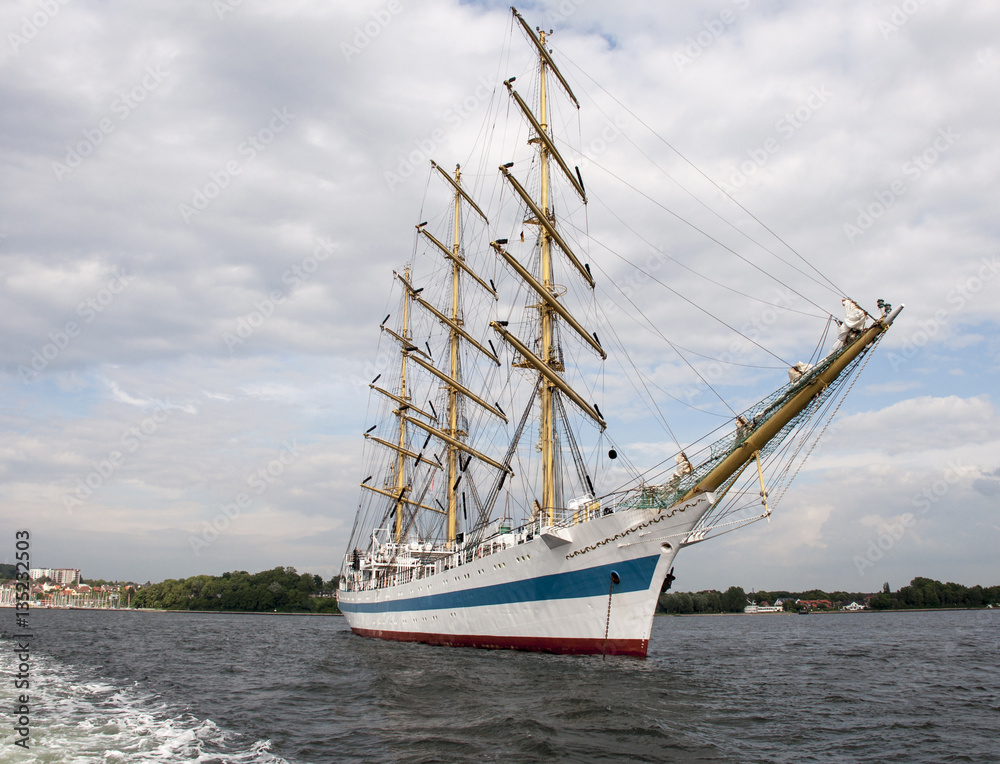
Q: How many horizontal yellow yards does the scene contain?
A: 15